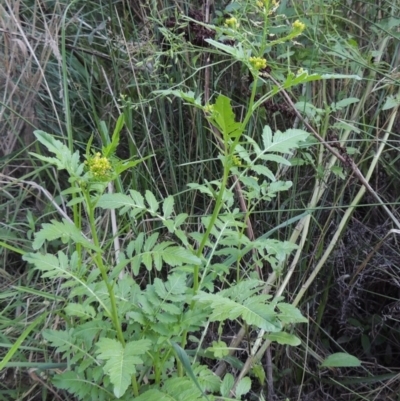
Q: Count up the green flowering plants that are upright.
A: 2